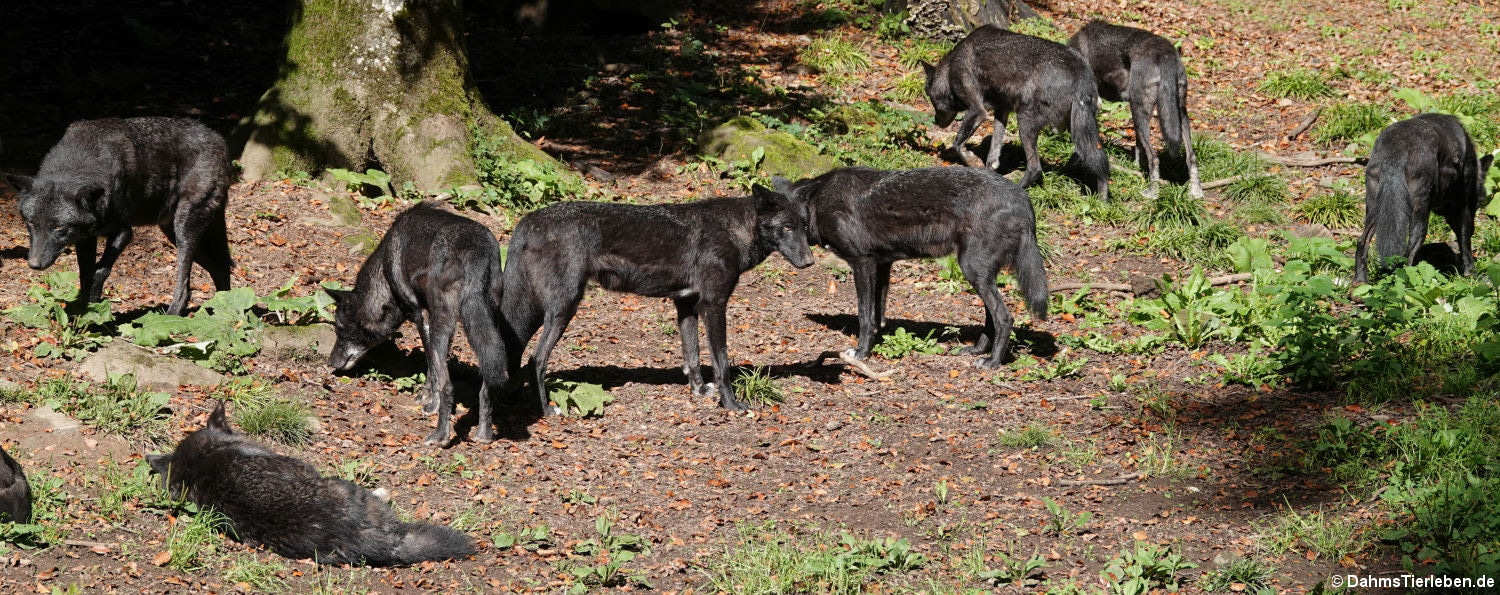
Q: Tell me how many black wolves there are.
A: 9